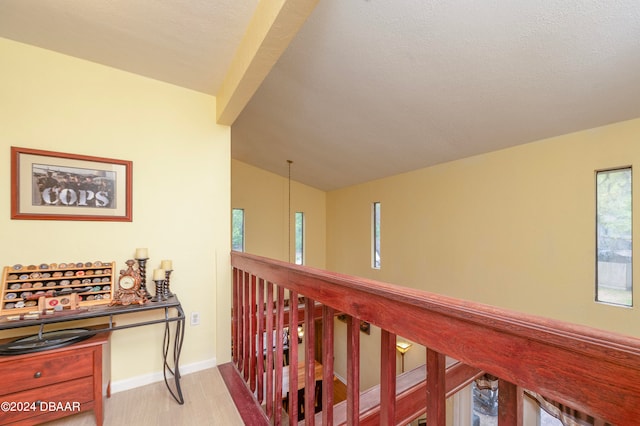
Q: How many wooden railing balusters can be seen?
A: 14